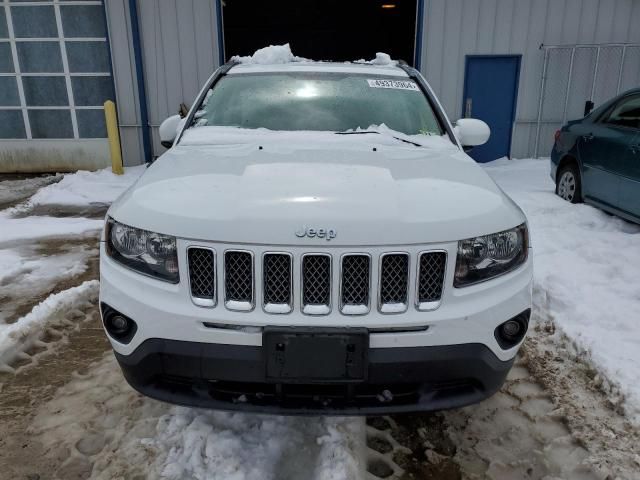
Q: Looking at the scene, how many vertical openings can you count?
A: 7